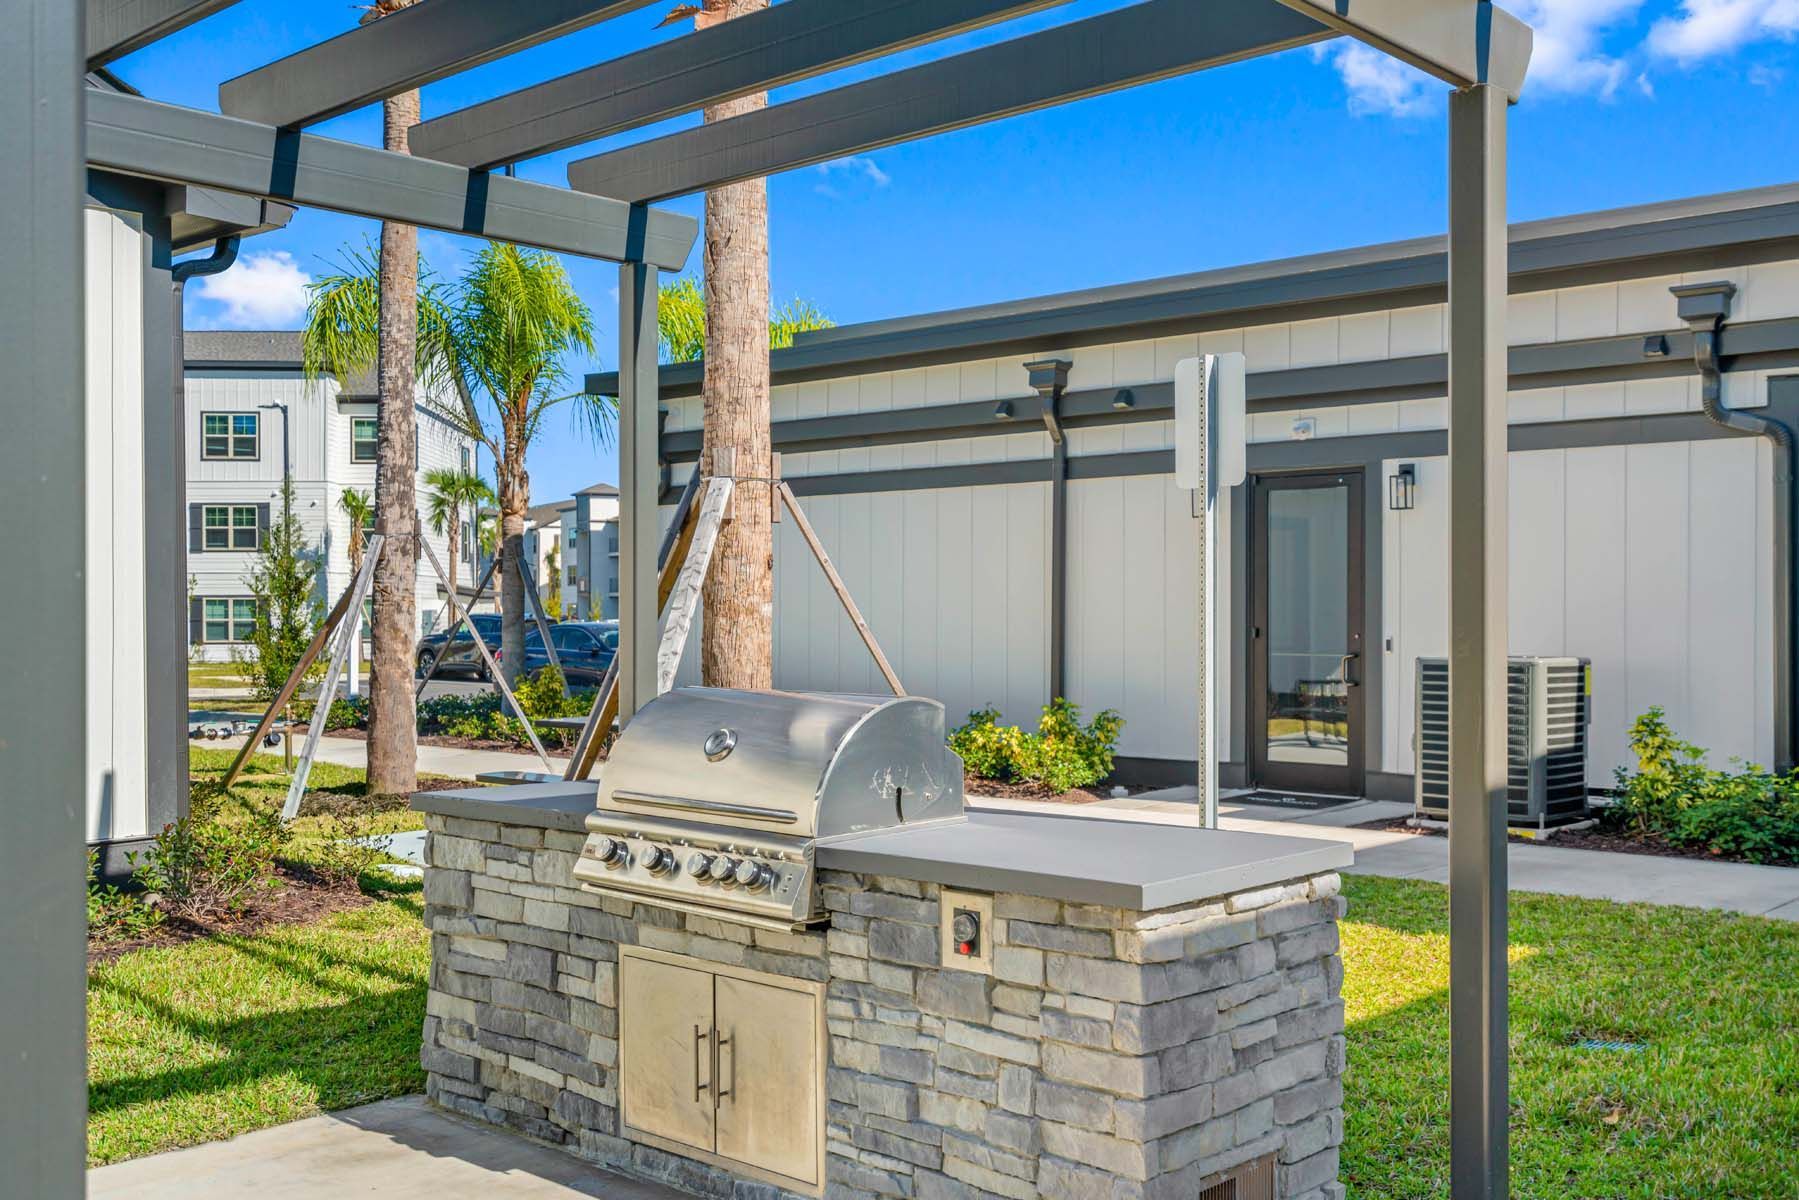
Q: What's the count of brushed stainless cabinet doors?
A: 2